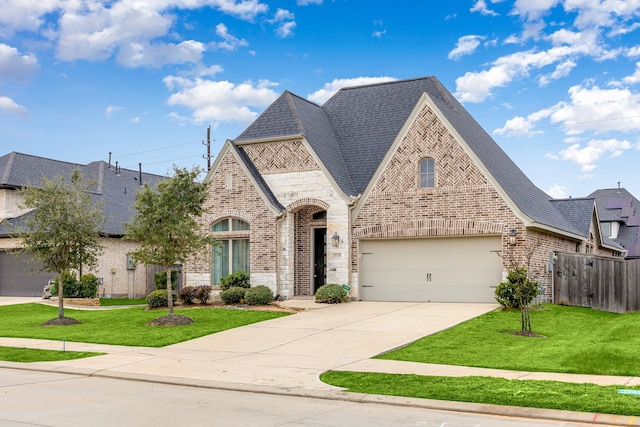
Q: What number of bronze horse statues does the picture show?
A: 0